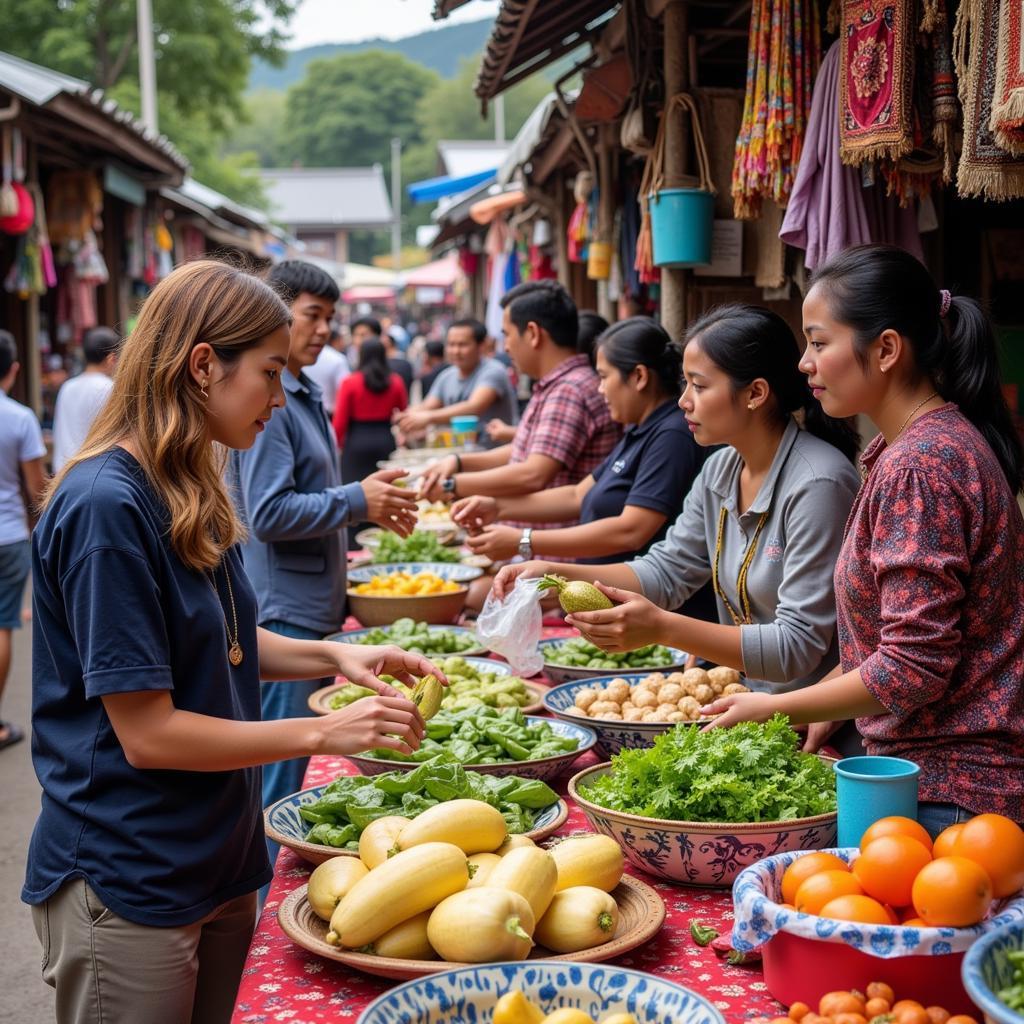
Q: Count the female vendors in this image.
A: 3